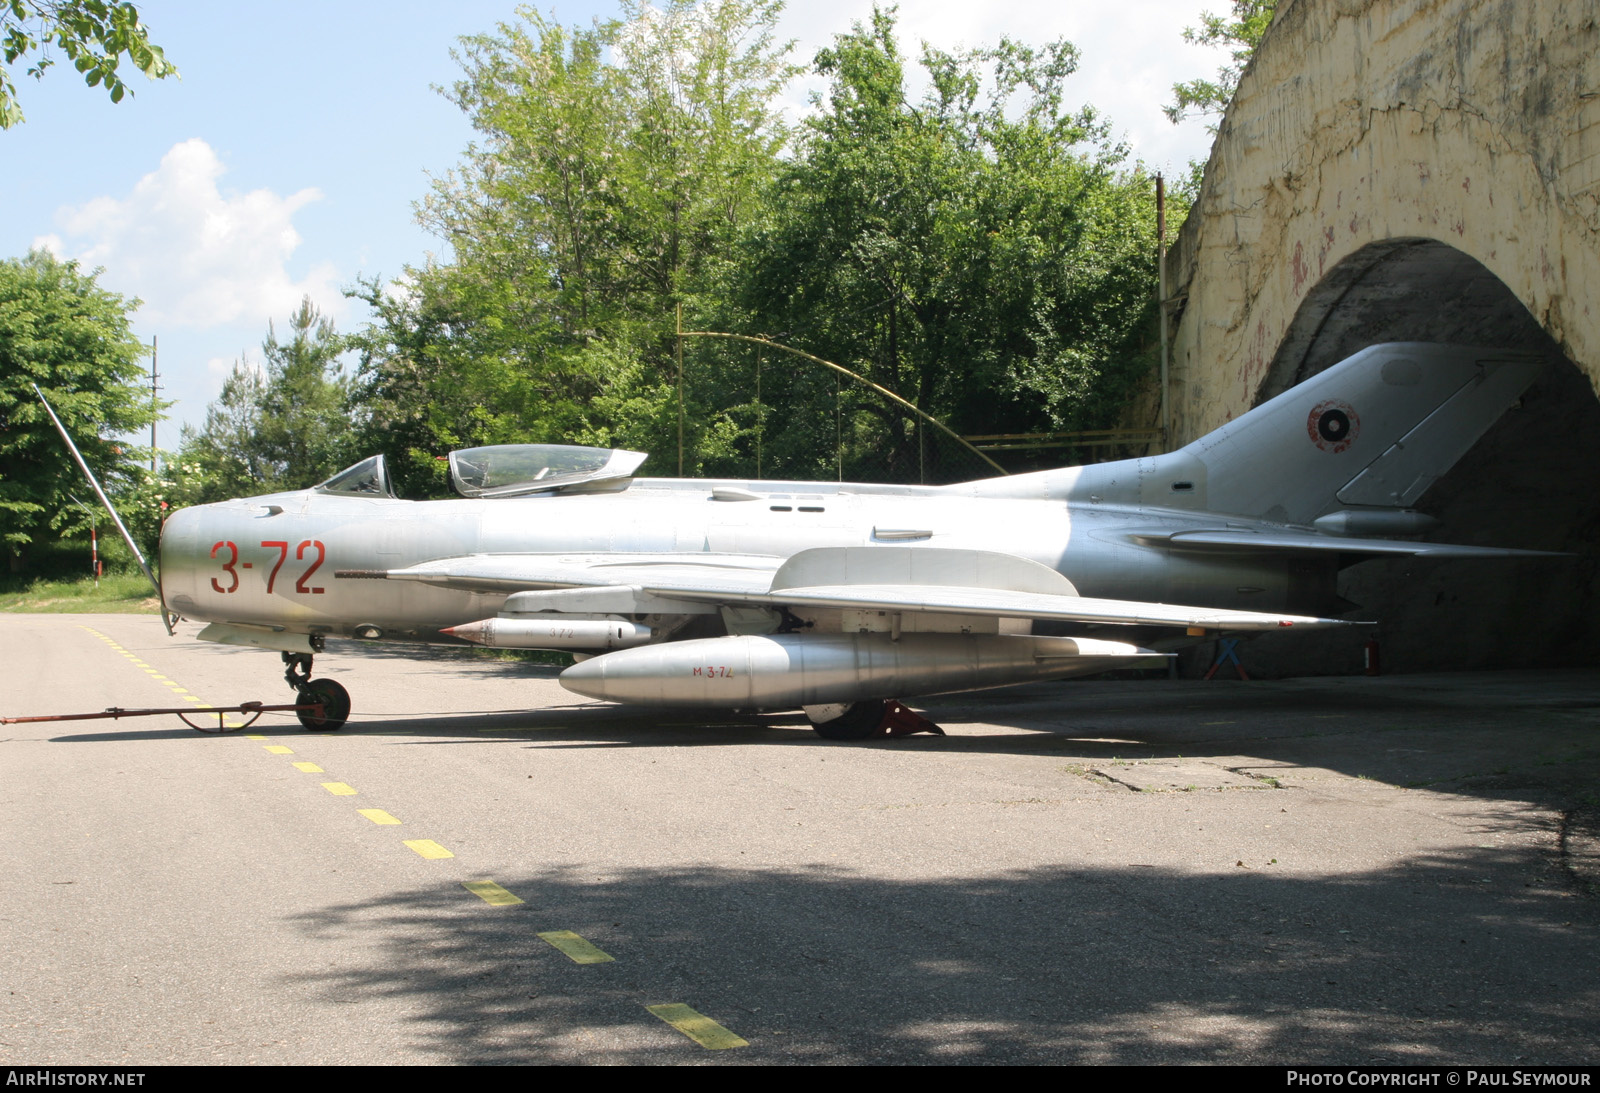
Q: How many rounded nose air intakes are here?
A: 1